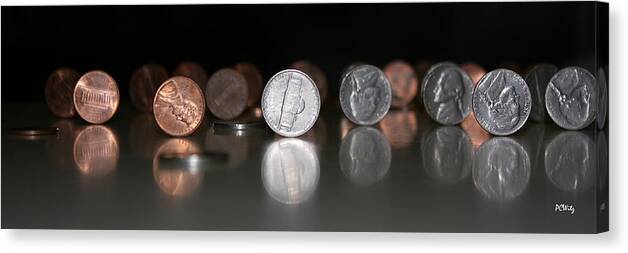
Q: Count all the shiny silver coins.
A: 5